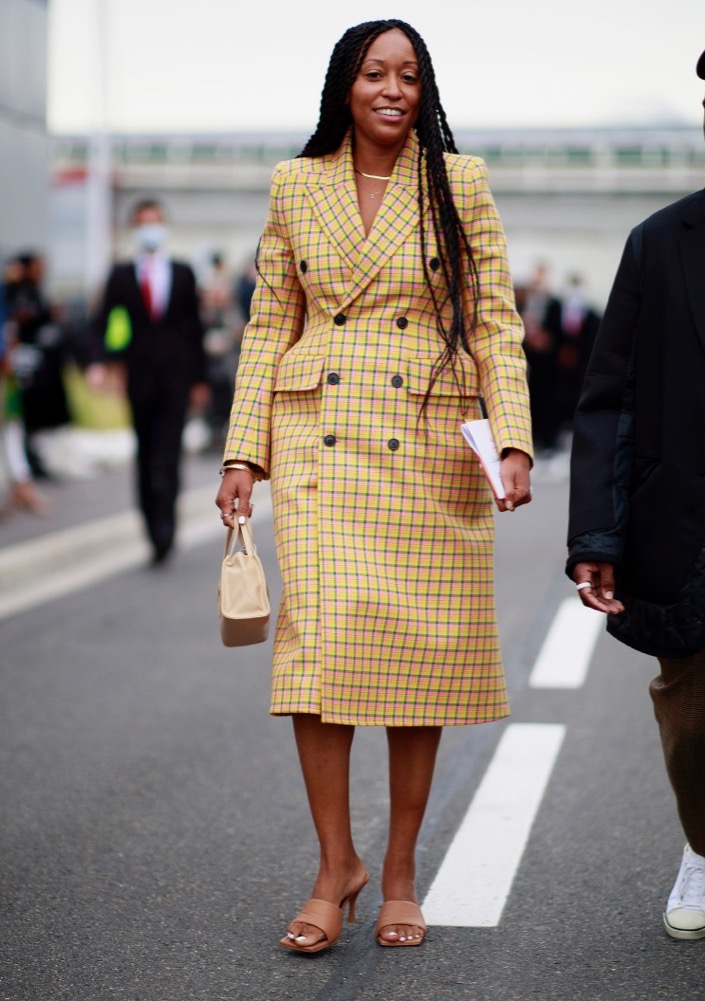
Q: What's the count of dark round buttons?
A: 8